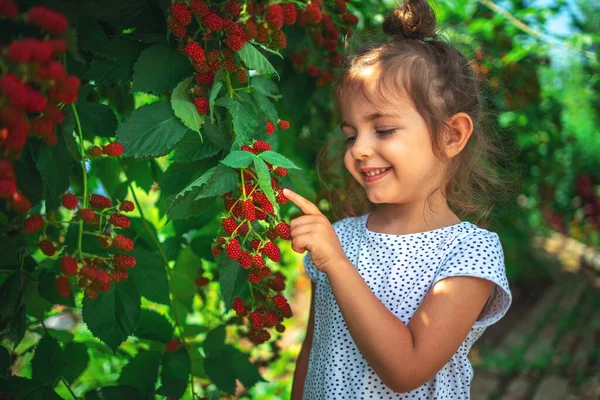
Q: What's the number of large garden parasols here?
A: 0